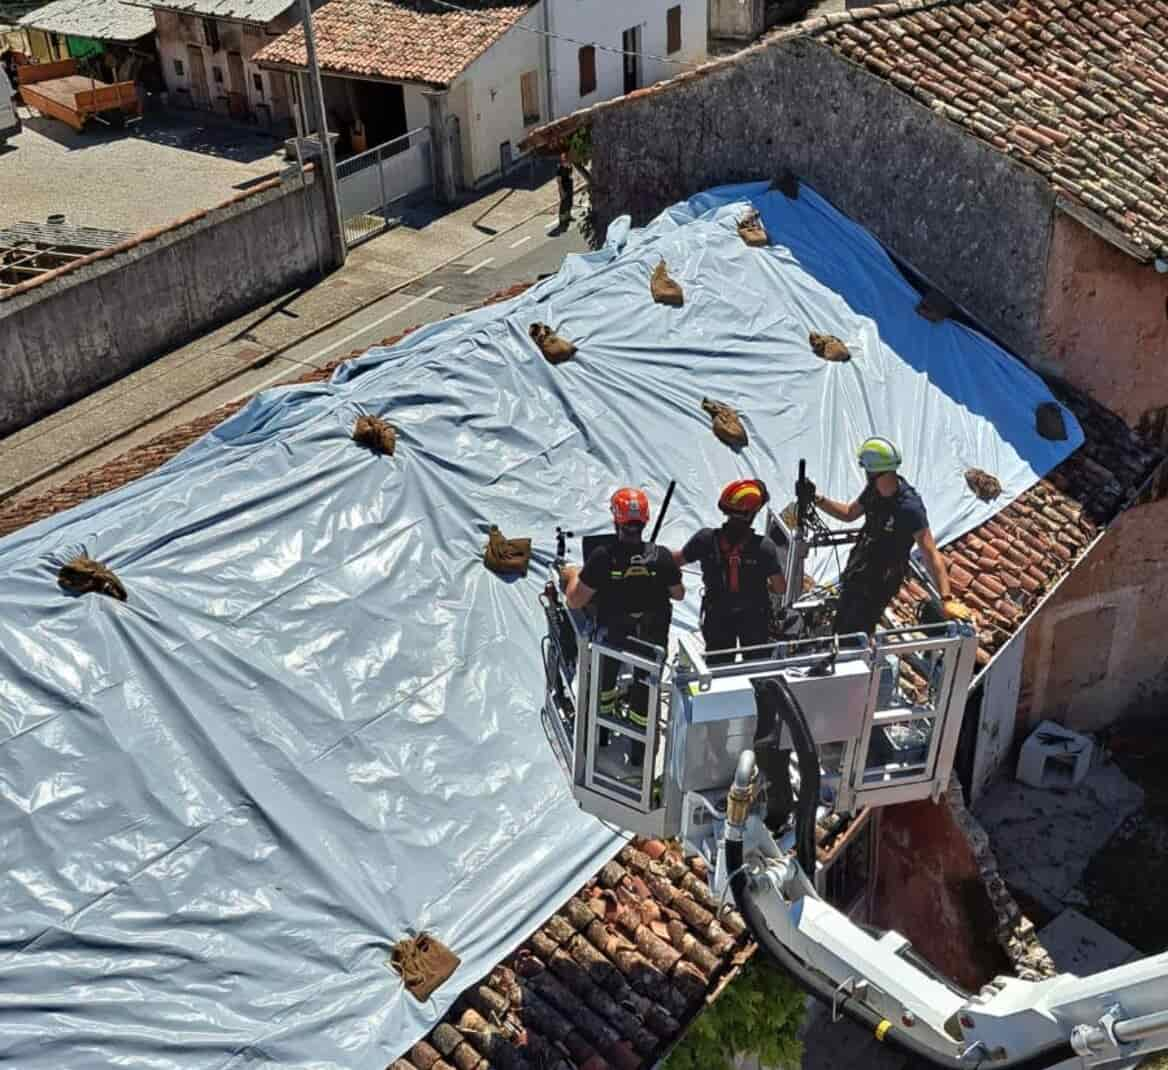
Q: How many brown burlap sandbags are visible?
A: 13